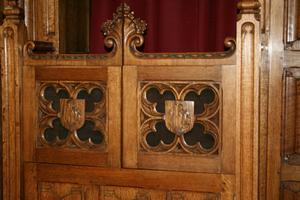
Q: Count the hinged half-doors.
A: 2